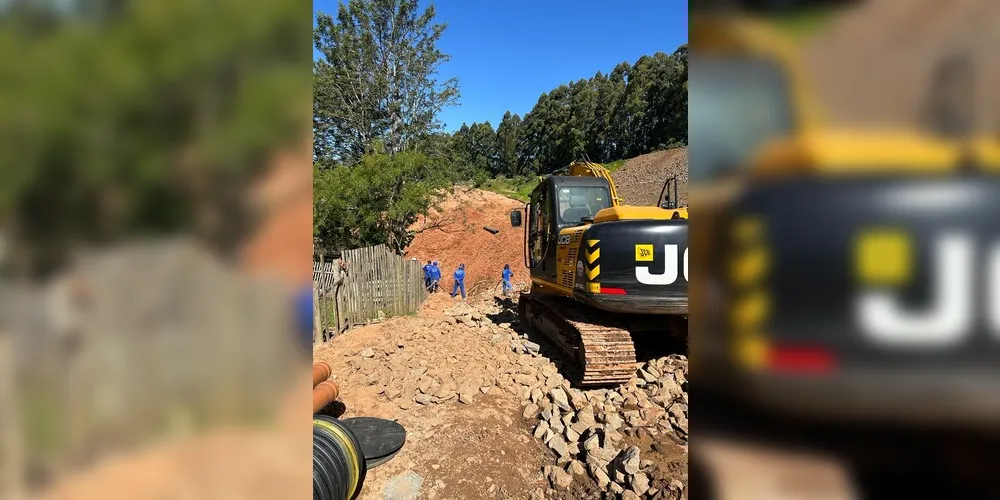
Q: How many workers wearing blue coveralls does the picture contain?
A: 4